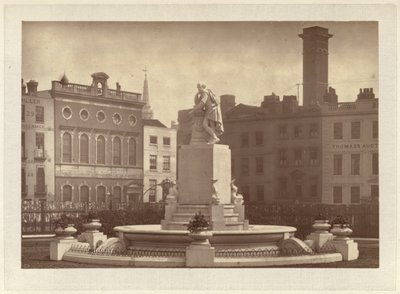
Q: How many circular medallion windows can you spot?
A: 5